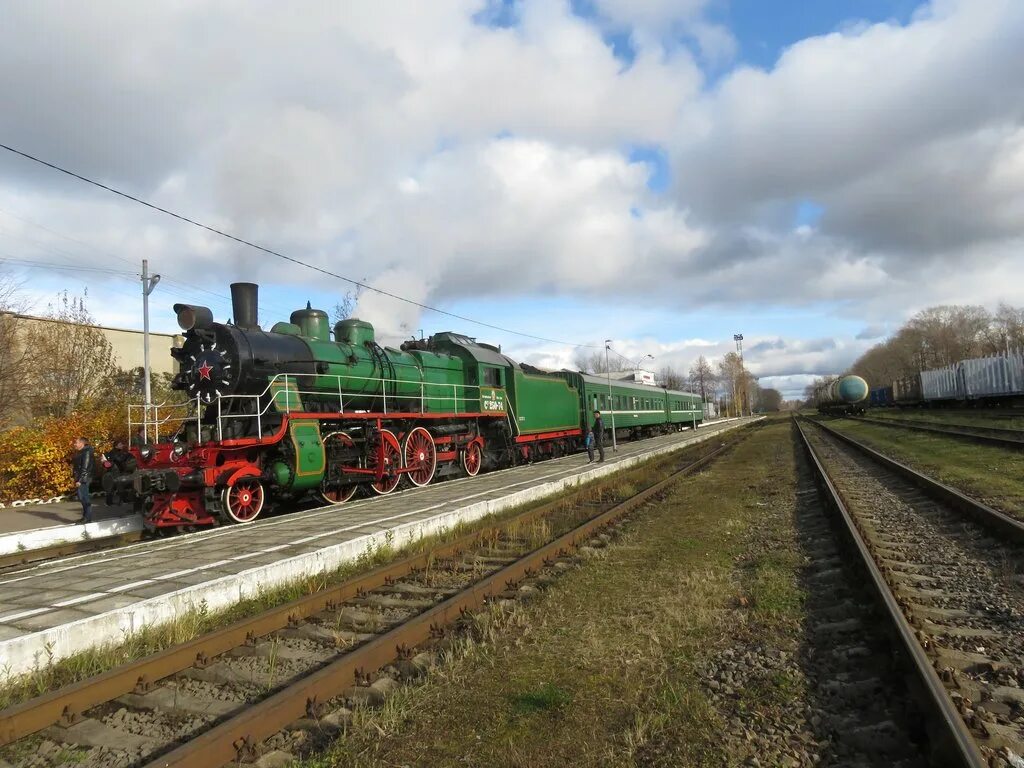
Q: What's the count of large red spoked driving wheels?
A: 3